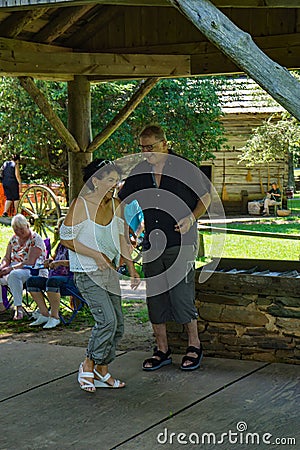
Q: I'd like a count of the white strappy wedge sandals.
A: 2